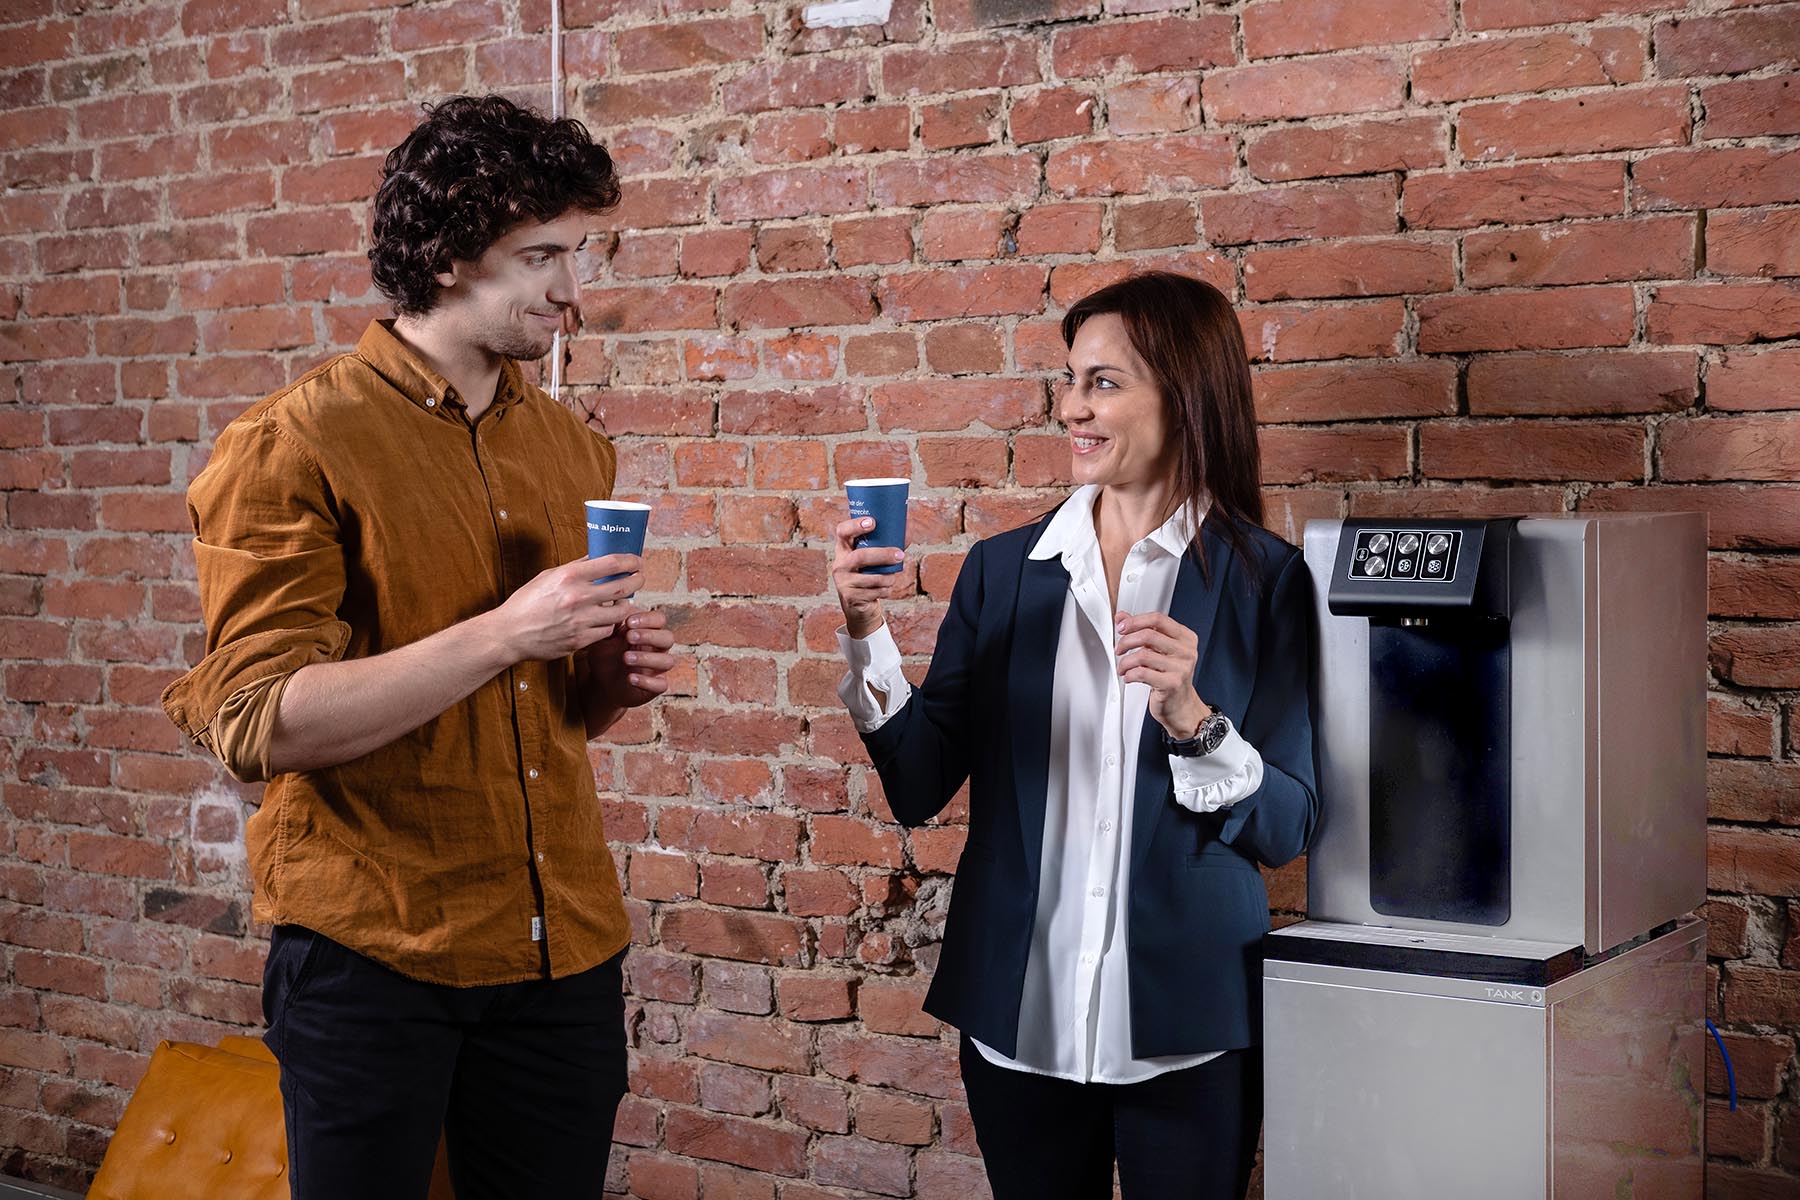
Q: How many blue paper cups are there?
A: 2